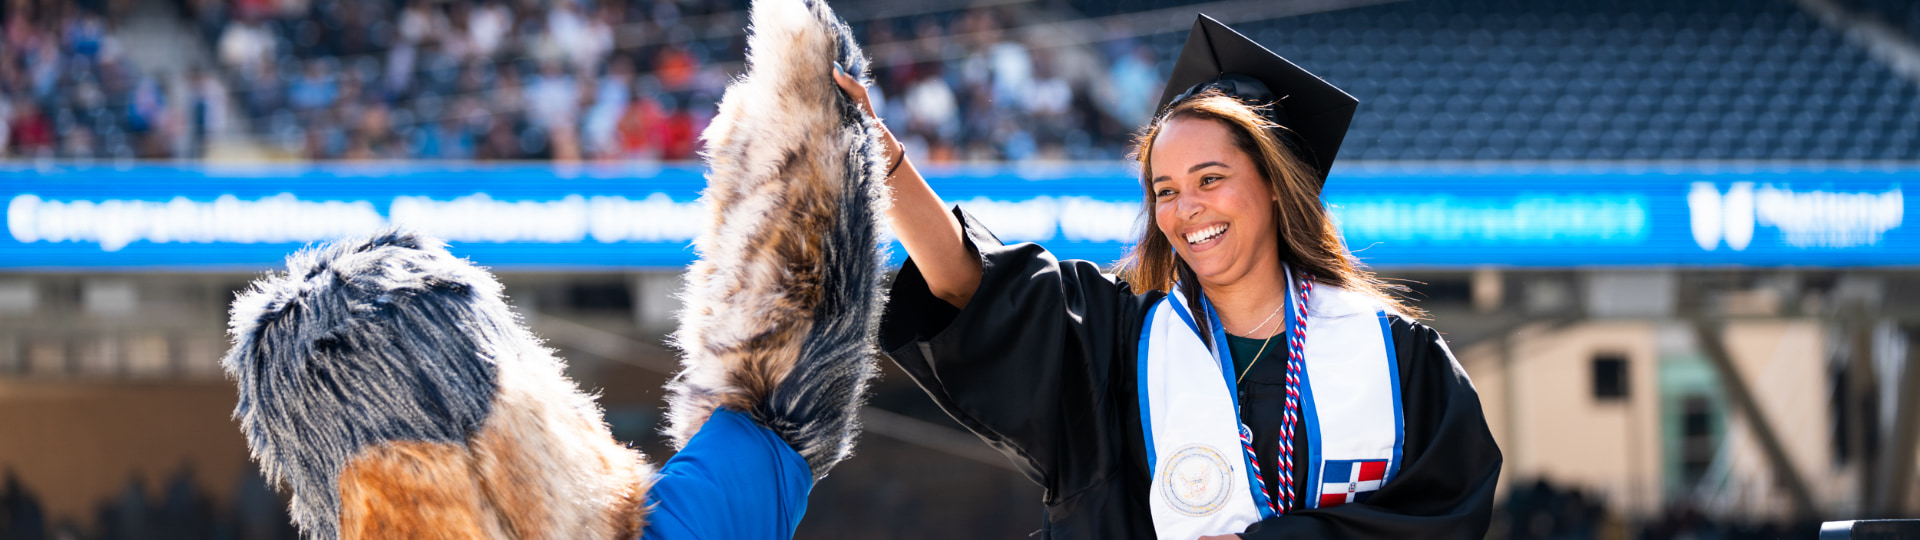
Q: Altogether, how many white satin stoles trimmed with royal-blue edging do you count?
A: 1